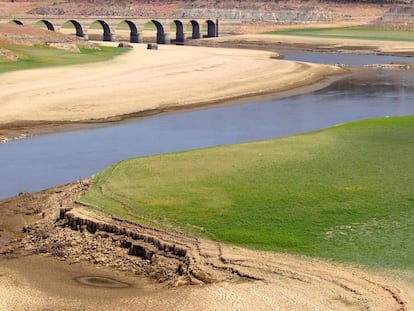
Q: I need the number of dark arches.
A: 9